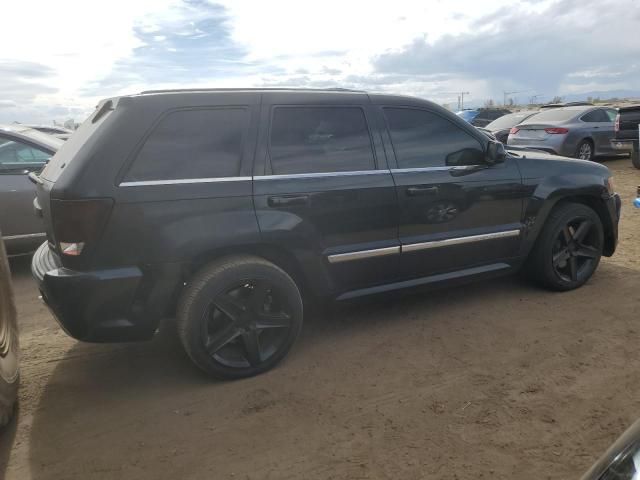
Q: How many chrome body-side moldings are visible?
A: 2